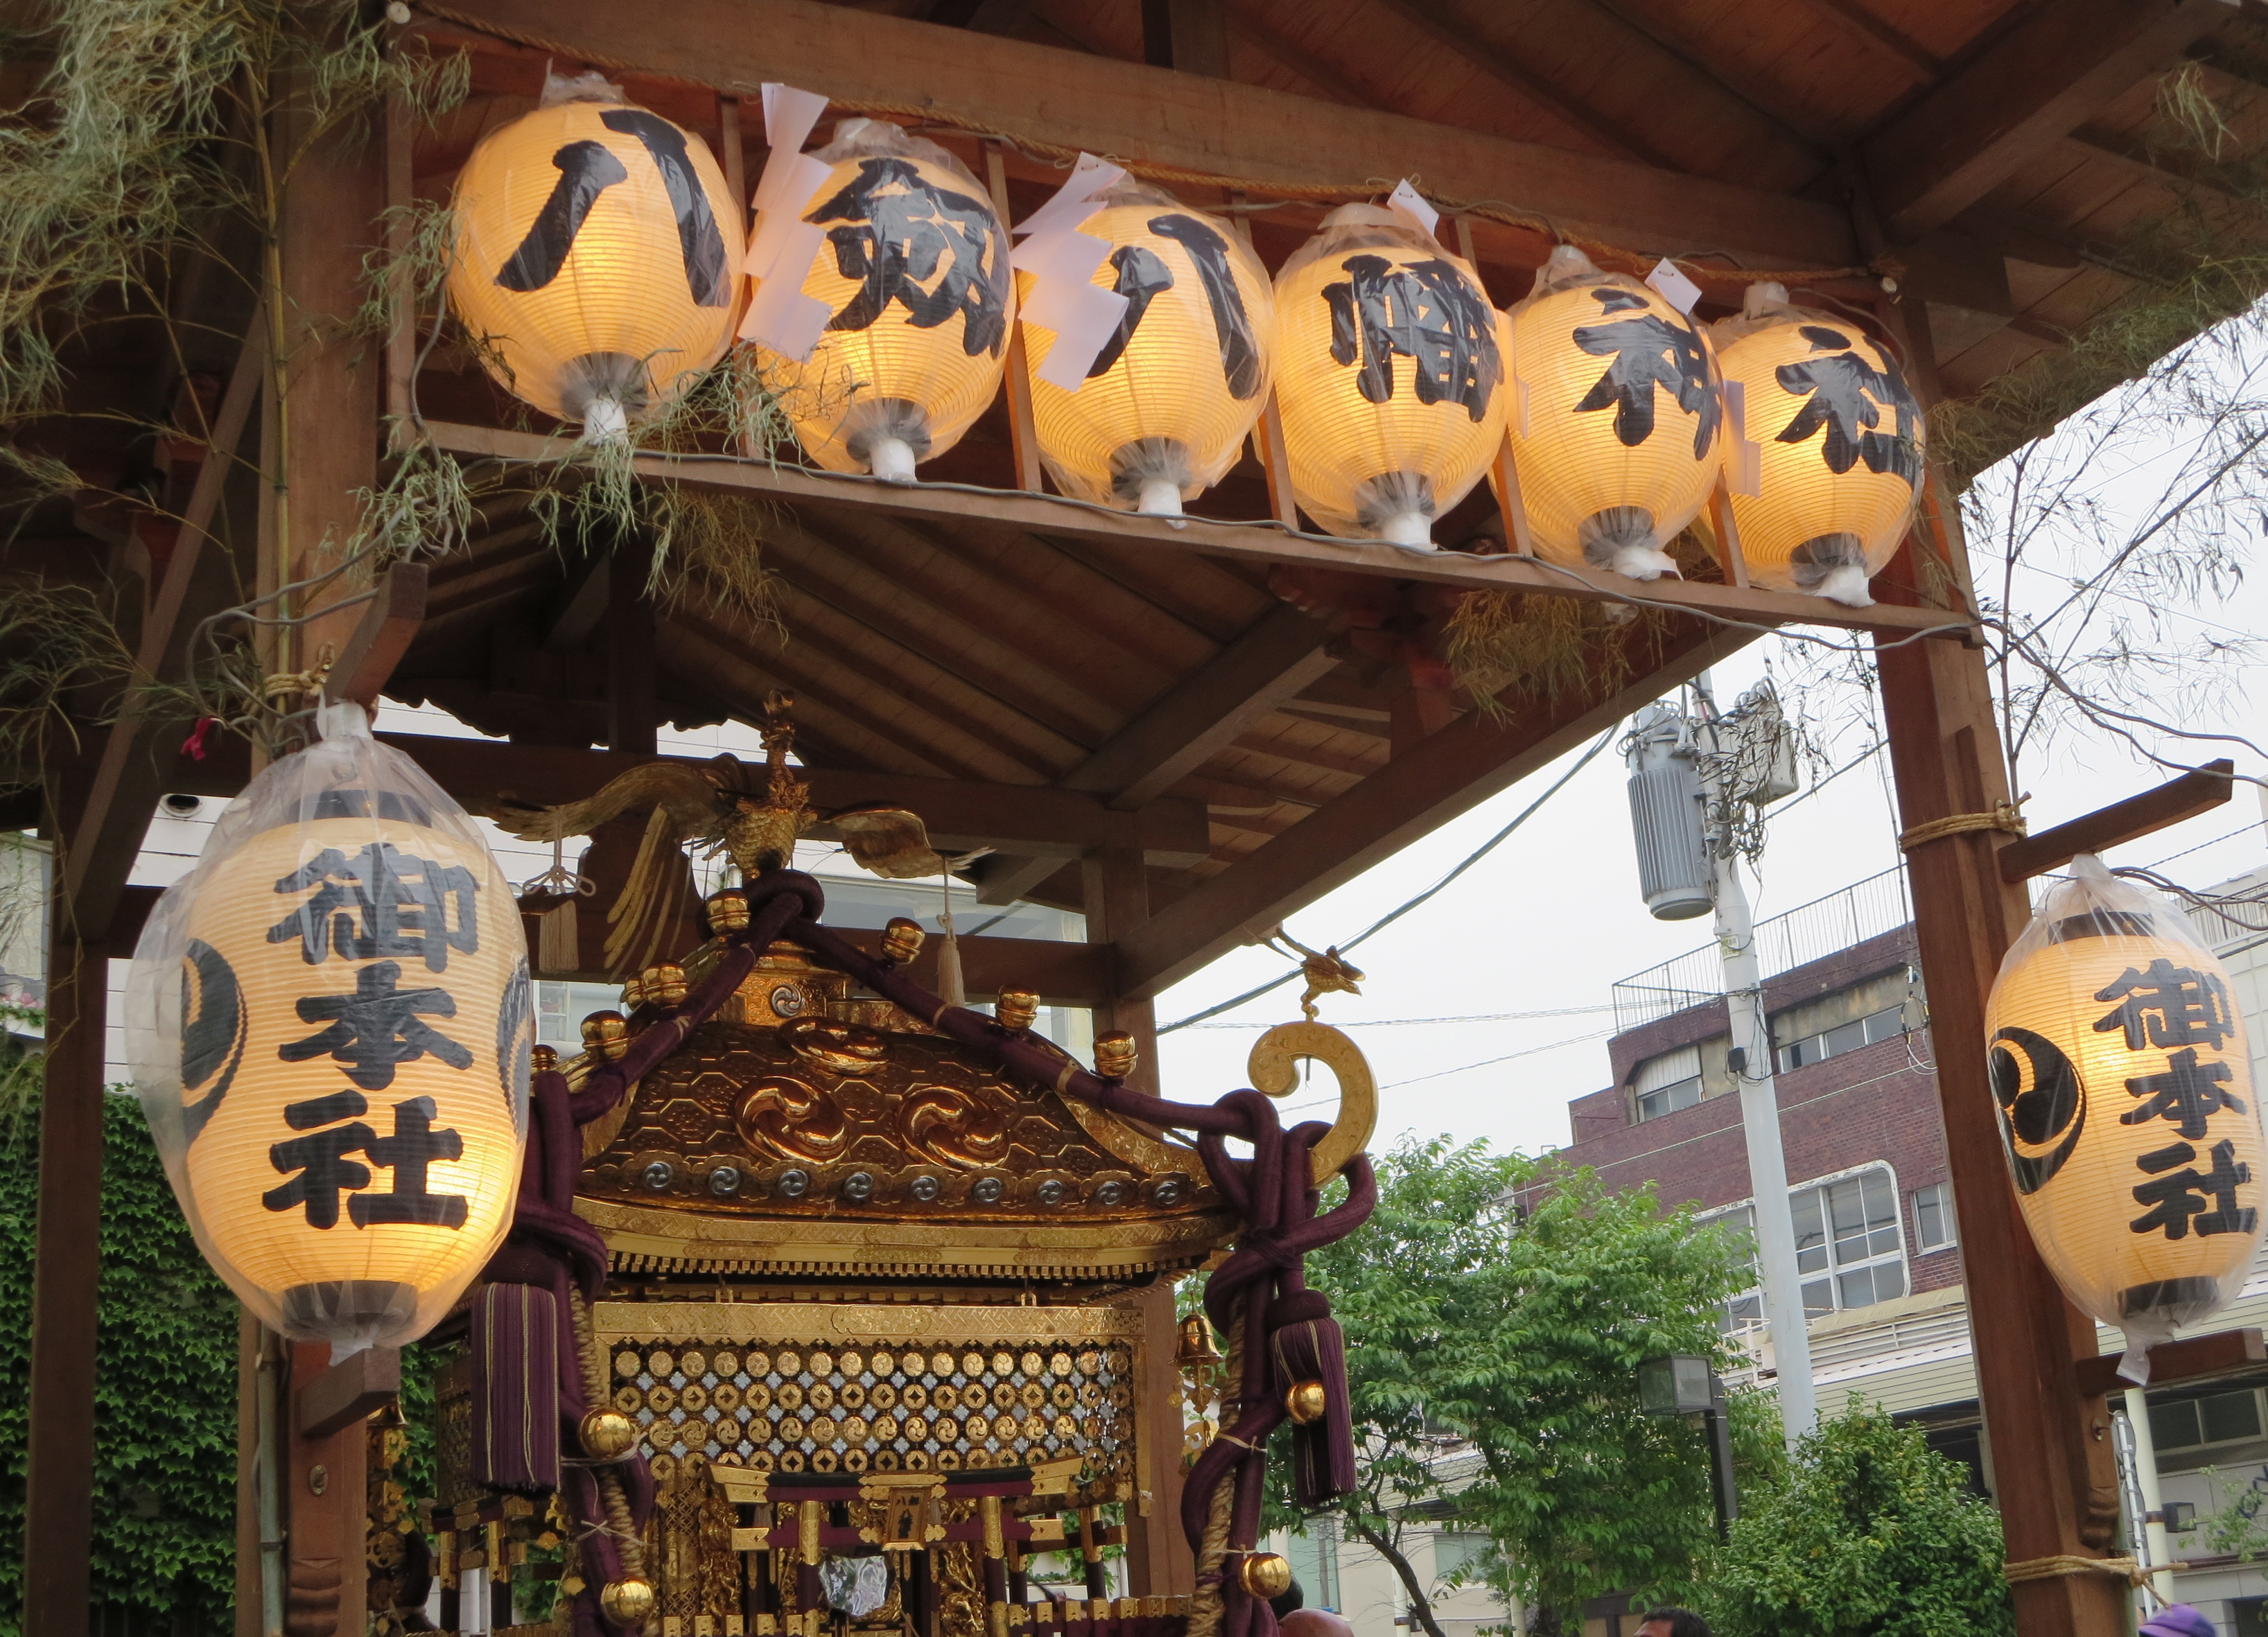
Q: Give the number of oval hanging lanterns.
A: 8